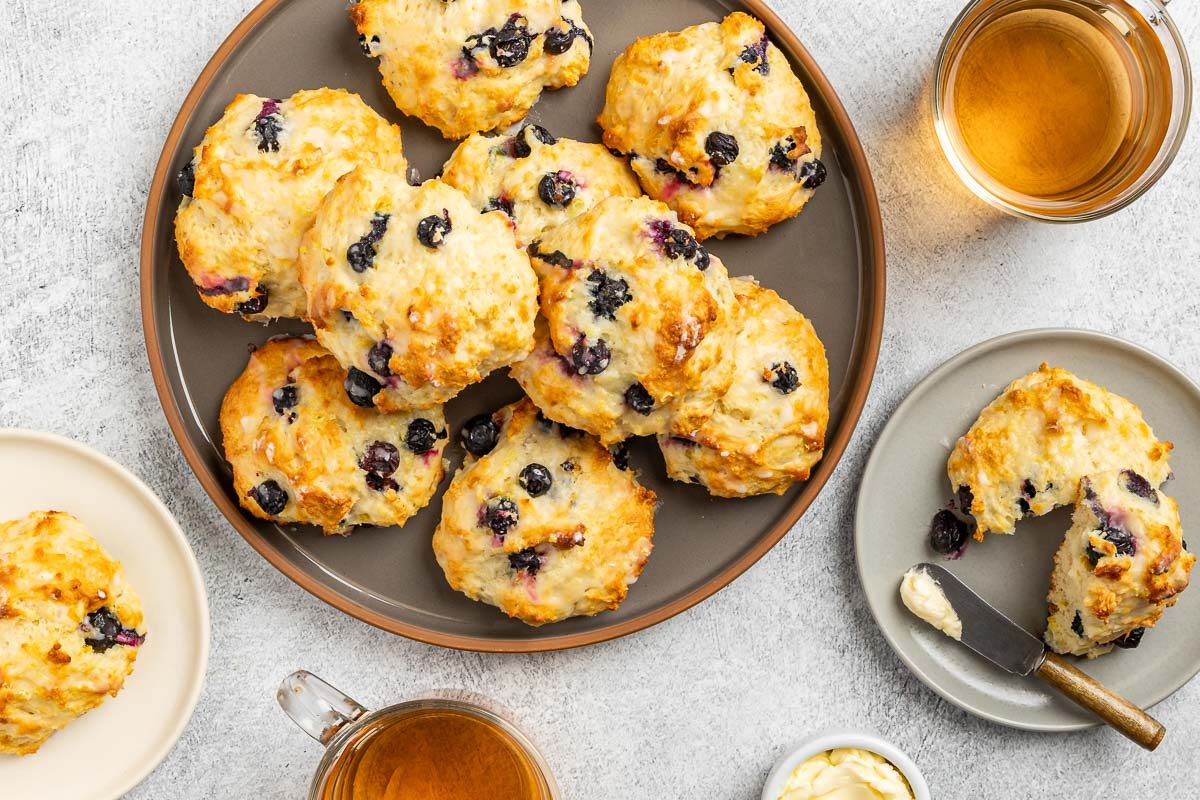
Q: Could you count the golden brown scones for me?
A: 11